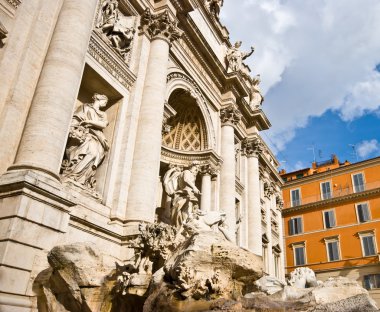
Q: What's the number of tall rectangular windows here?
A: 9